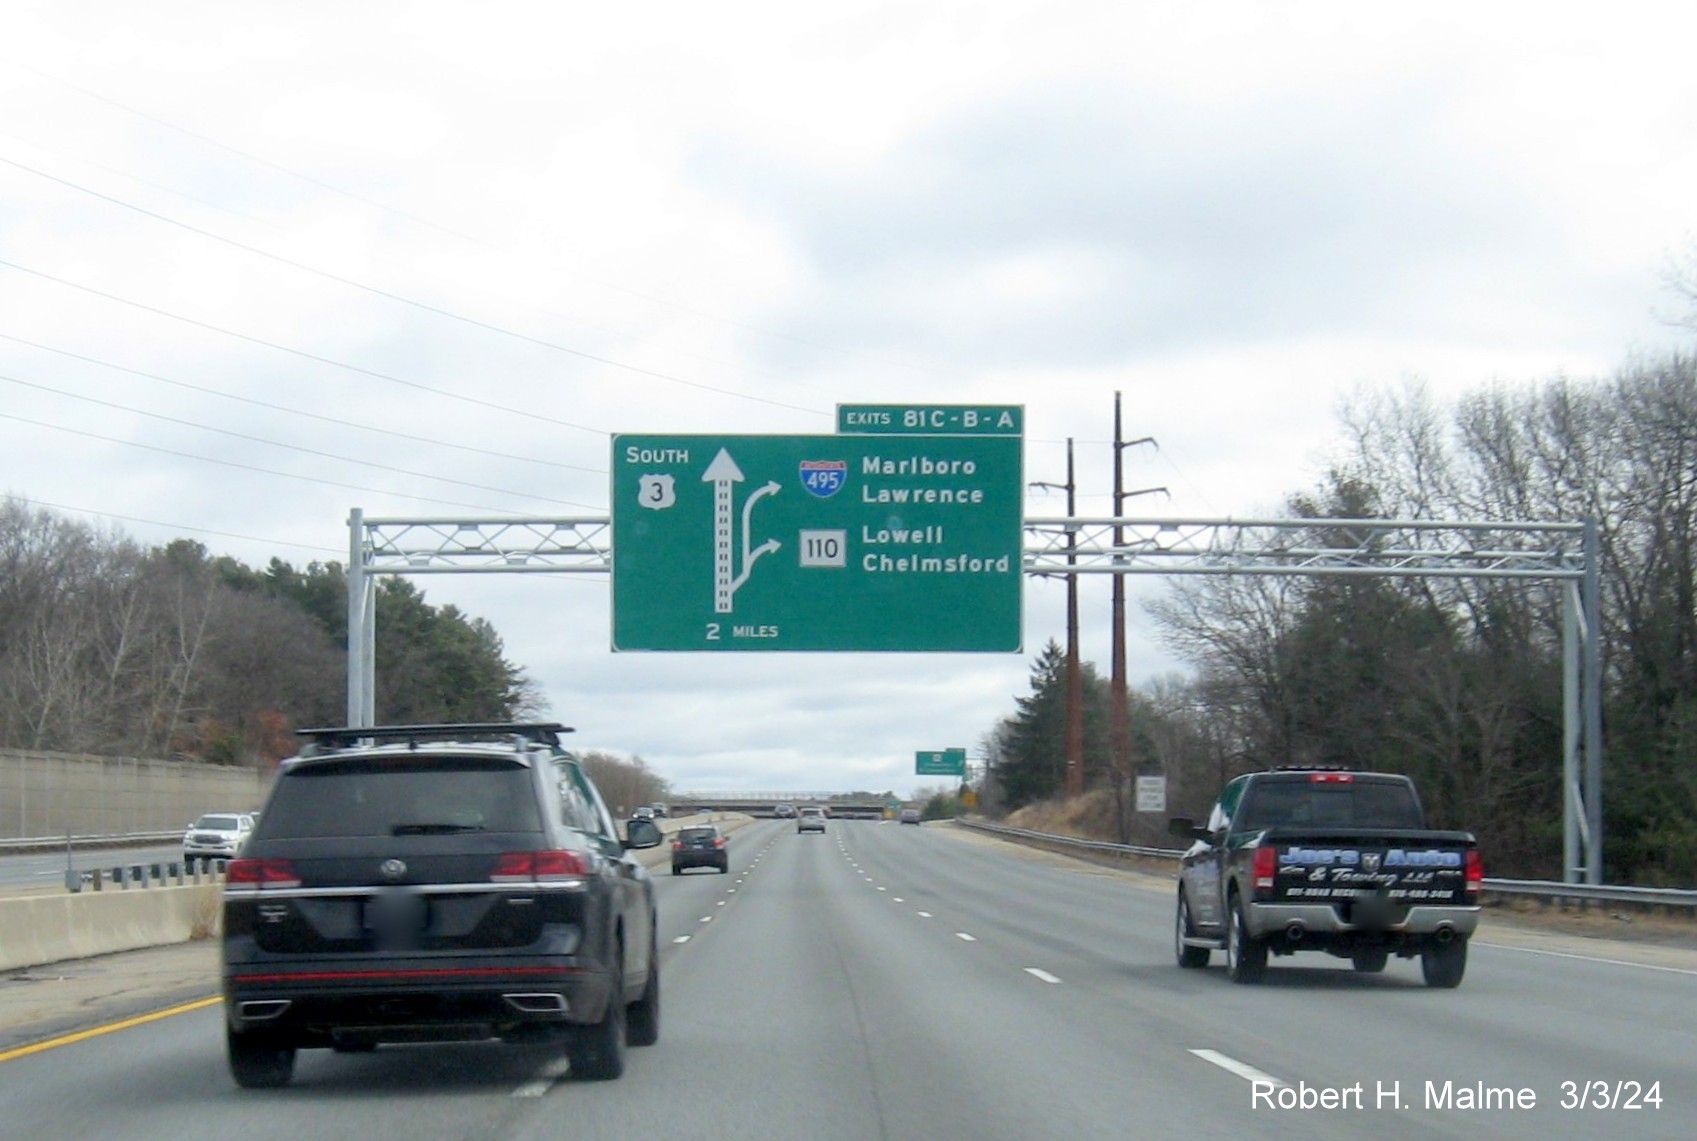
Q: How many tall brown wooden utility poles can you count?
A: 2